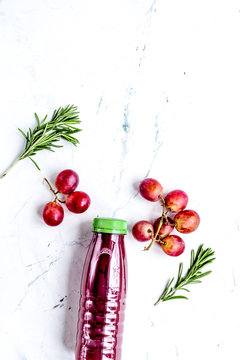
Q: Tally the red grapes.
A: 9